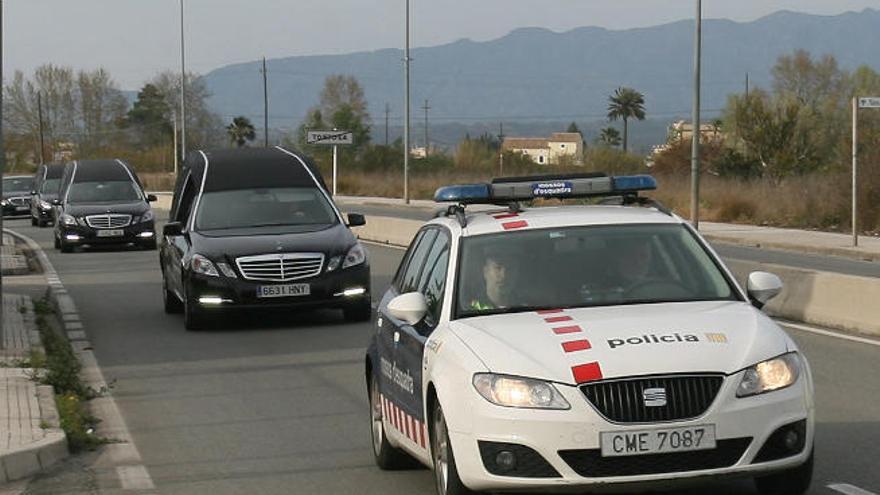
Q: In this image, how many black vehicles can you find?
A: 4